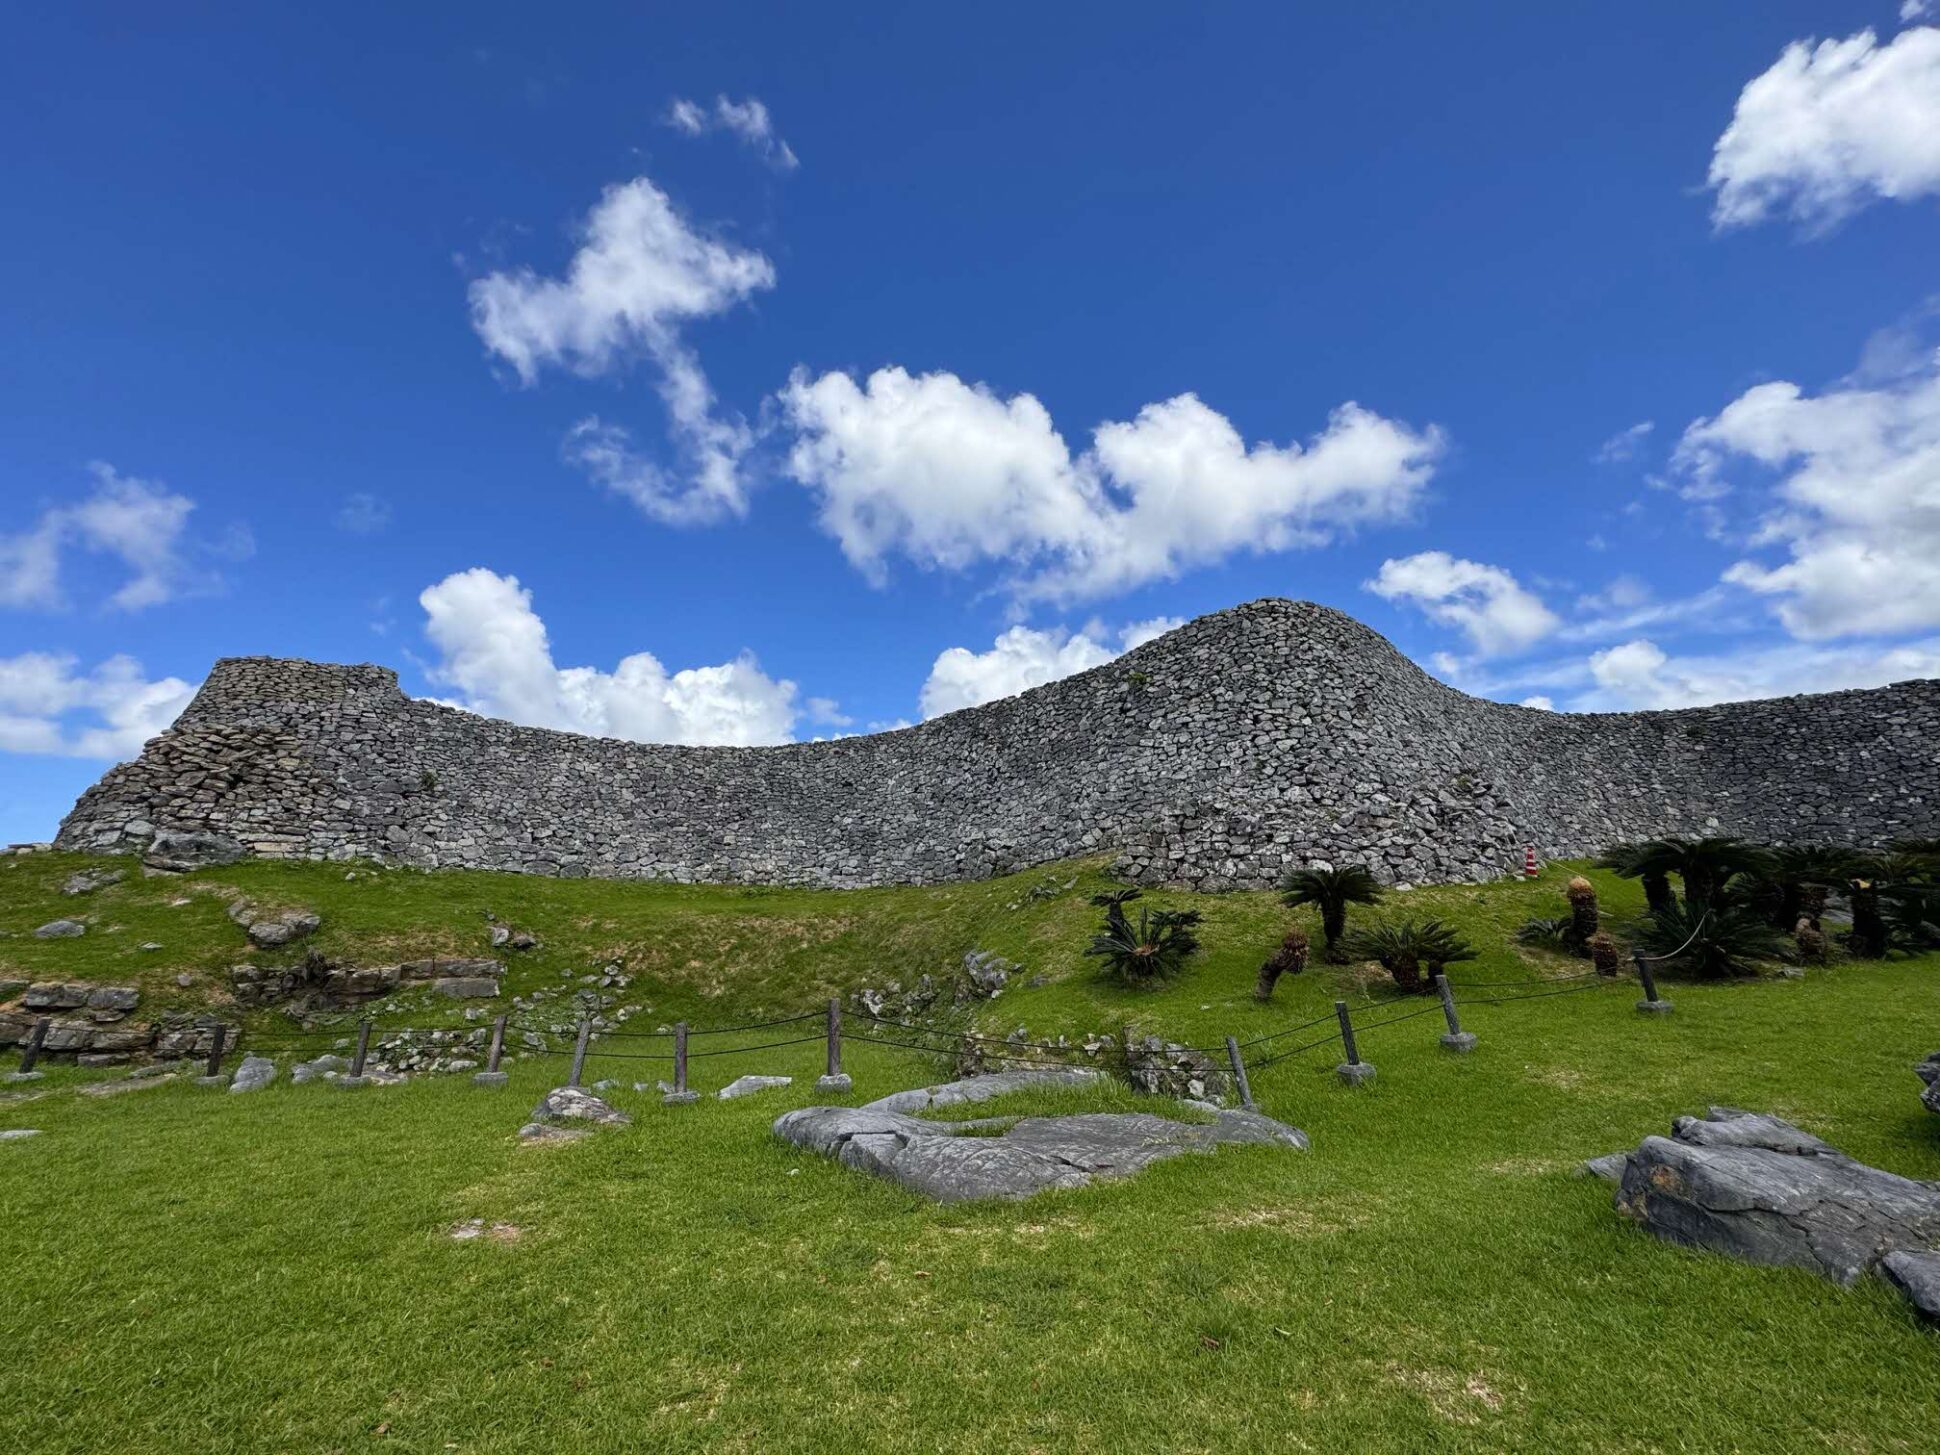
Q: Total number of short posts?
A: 11